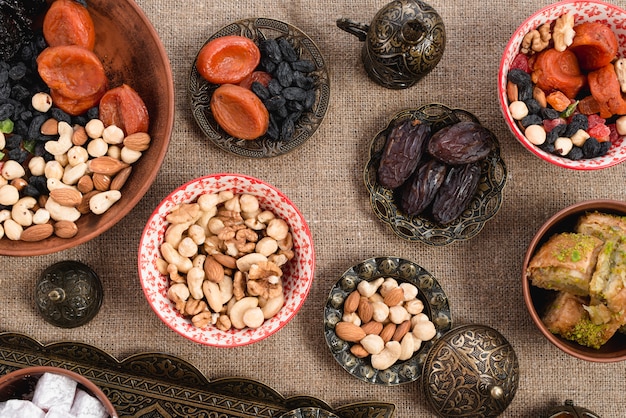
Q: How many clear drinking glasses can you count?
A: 0